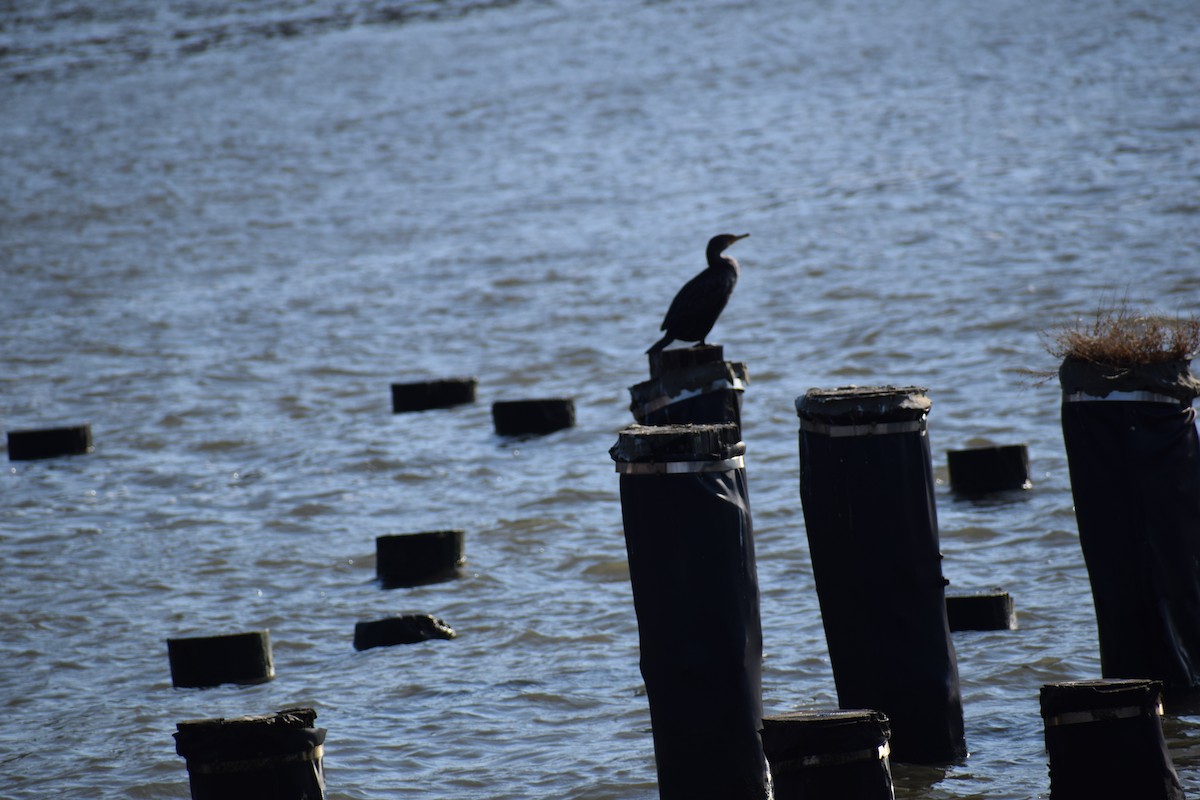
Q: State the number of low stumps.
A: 8